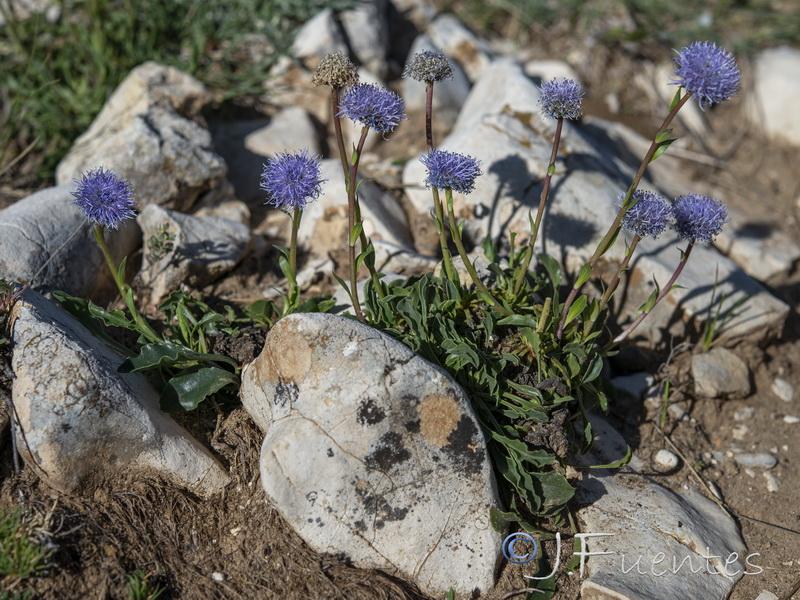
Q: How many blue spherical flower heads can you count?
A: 8